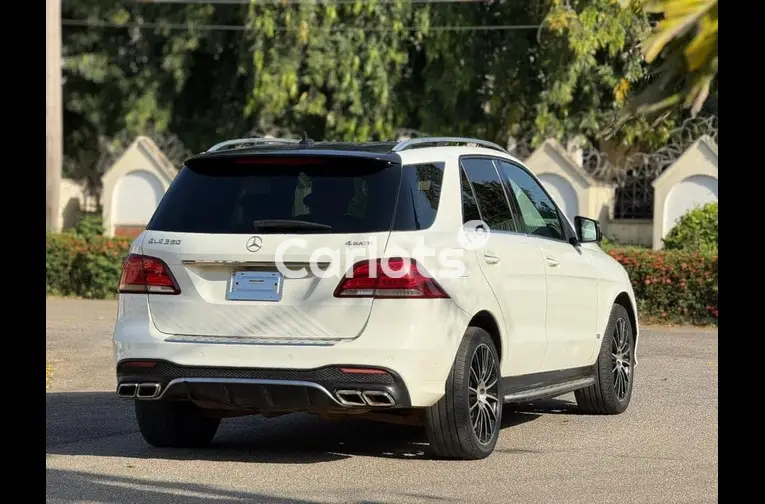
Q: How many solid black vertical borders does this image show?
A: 2